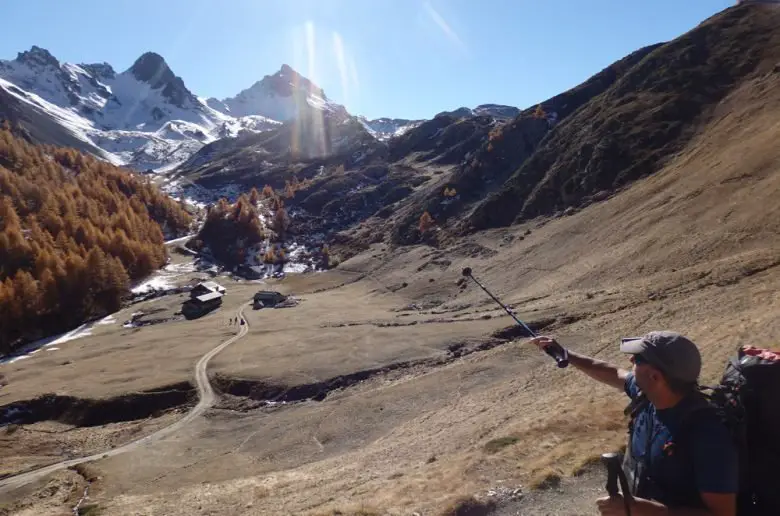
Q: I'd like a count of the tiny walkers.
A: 3